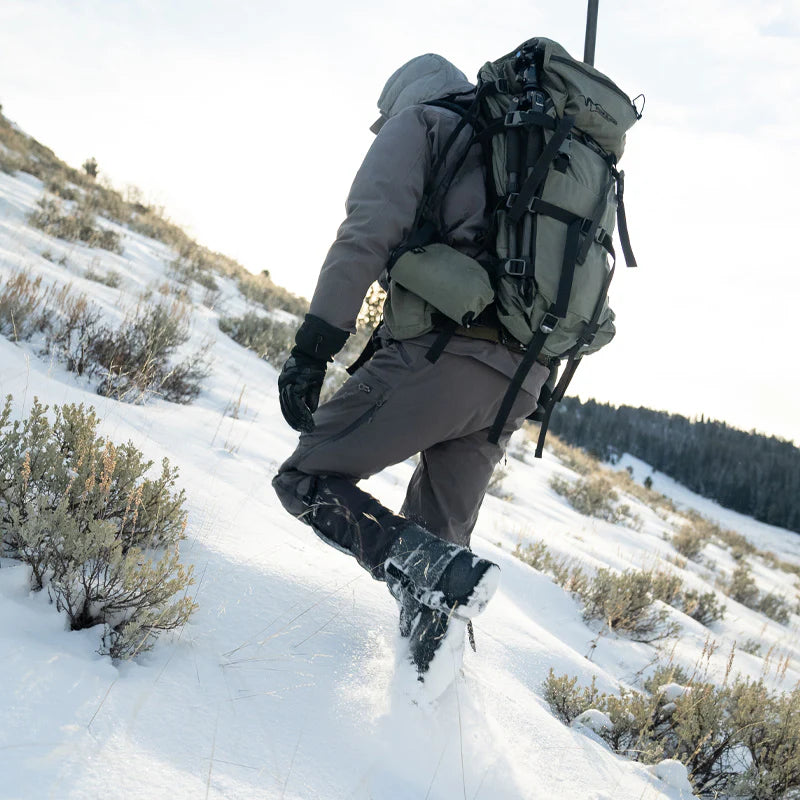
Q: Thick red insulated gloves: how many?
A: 0